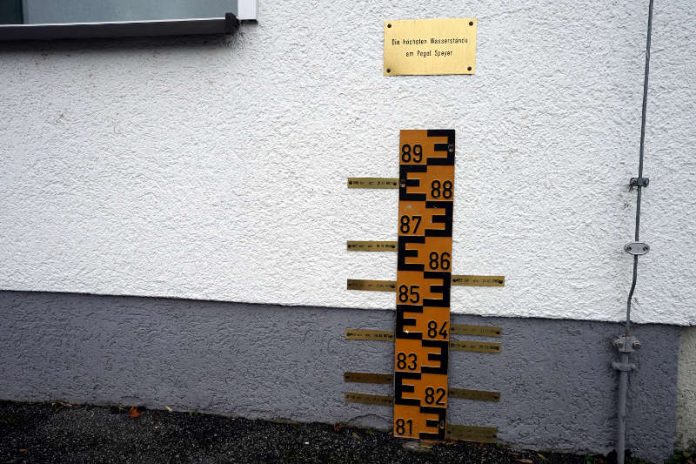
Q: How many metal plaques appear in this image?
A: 12